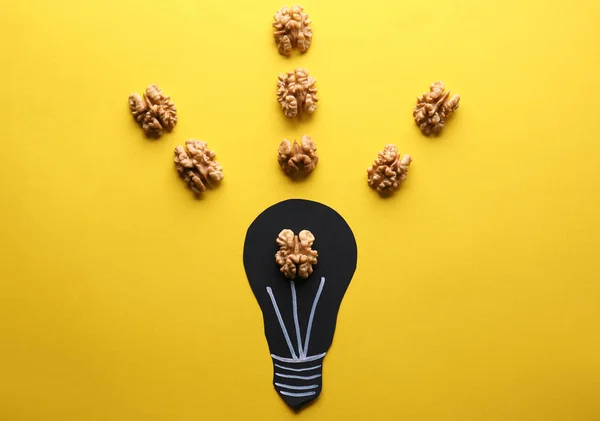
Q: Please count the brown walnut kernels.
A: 8